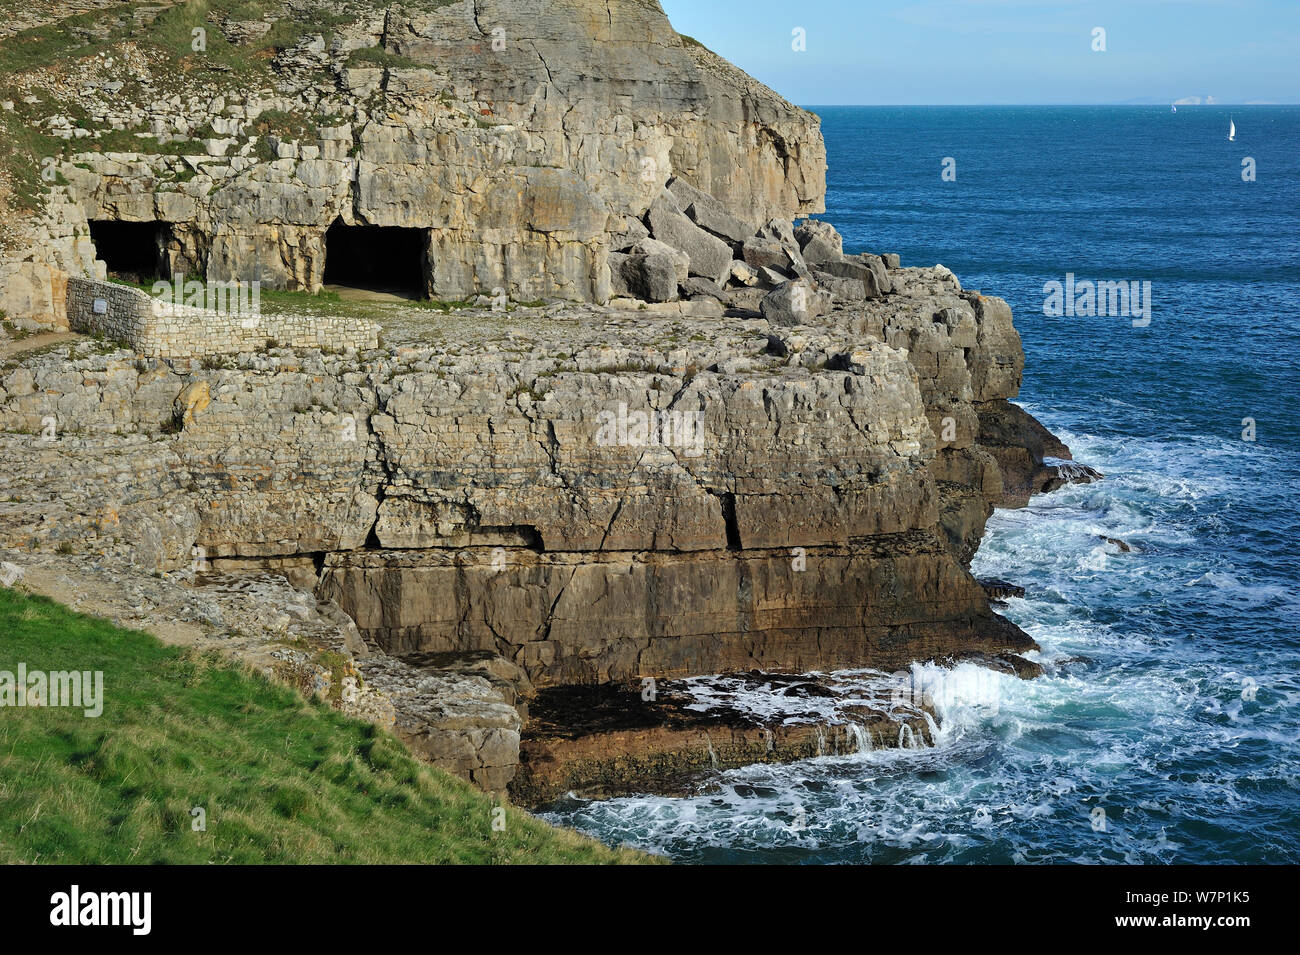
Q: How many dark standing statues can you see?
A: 0